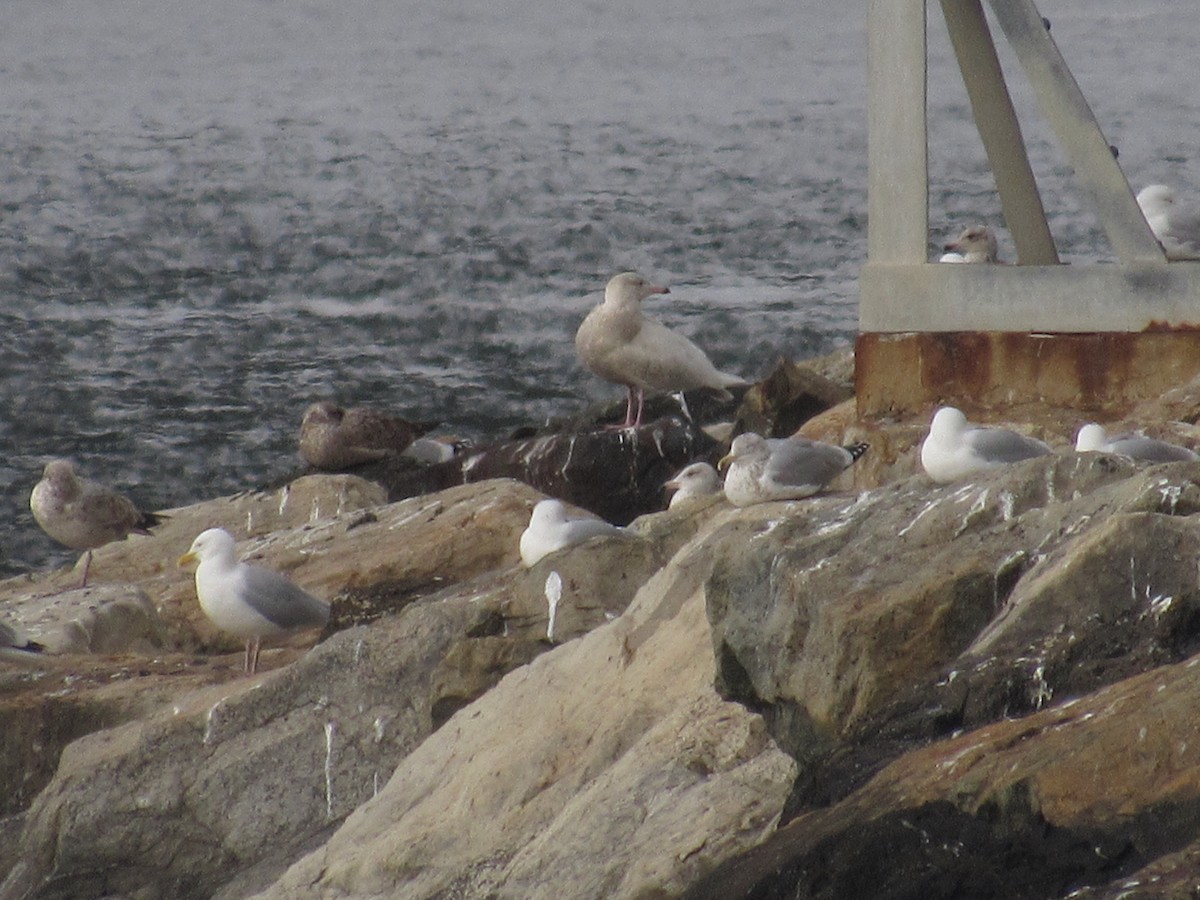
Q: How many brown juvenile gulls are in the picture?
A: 2